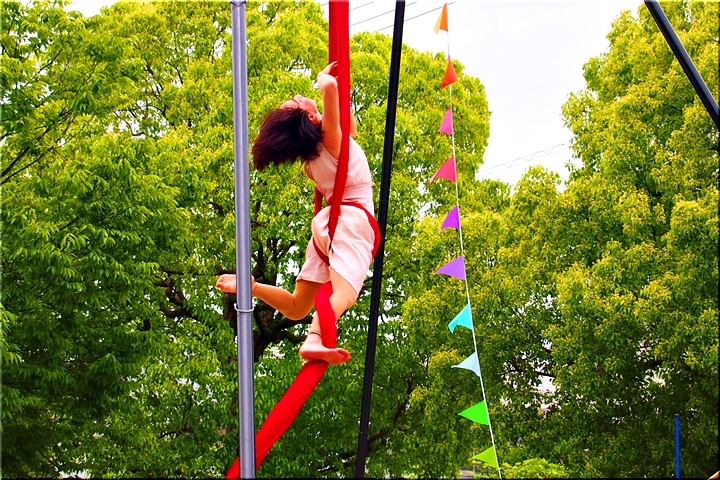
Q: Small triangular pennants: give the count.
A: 10